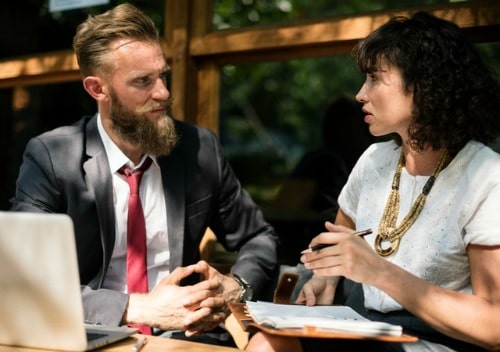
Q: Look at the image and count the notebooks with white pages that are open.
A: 1